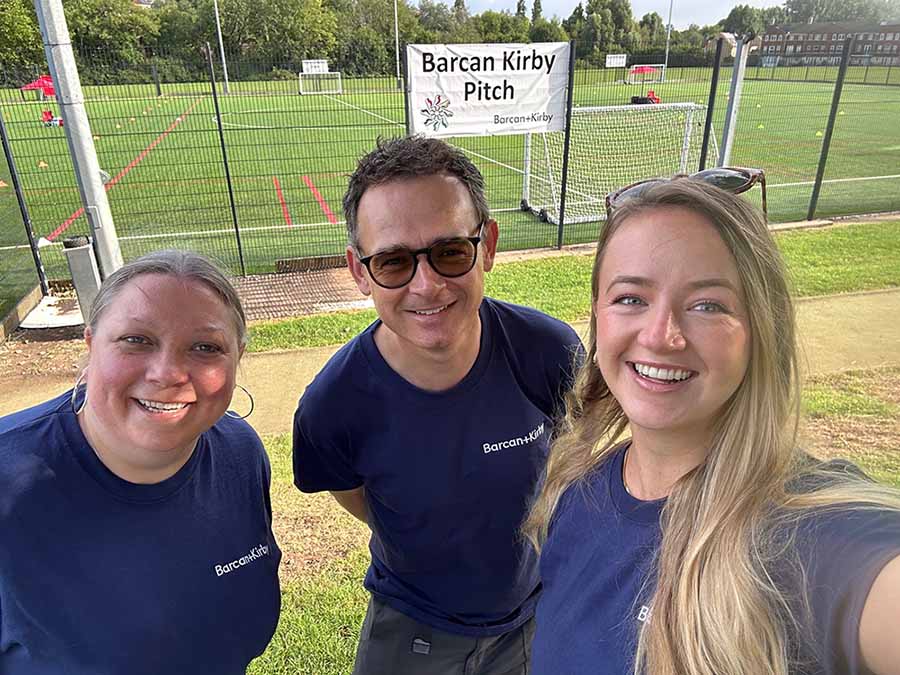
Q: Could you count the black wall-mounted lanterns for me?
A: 0